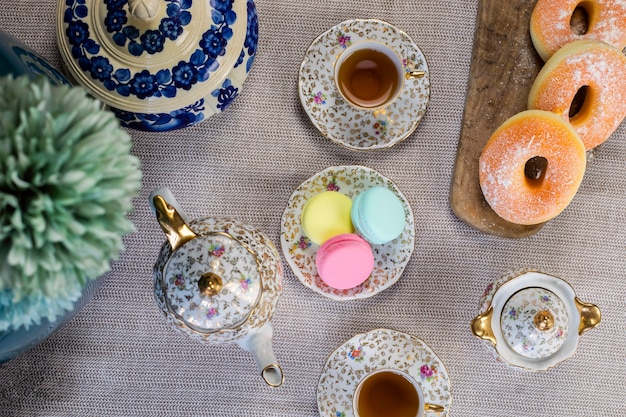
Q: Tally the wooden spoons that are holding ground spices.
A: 0